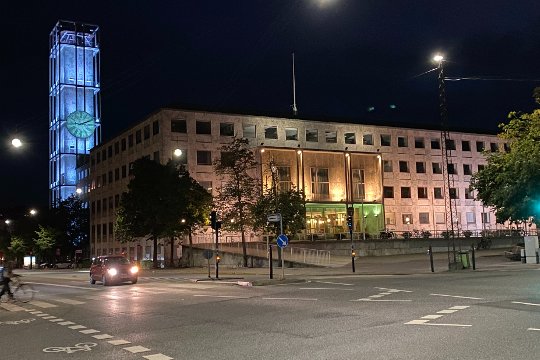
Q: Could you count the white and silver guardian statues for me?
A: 0